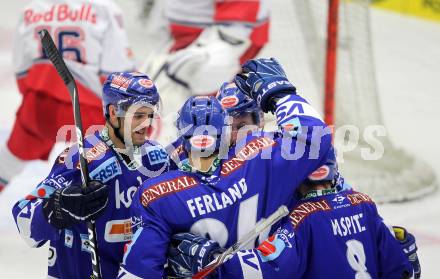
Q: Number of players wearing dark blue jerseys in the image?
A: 4